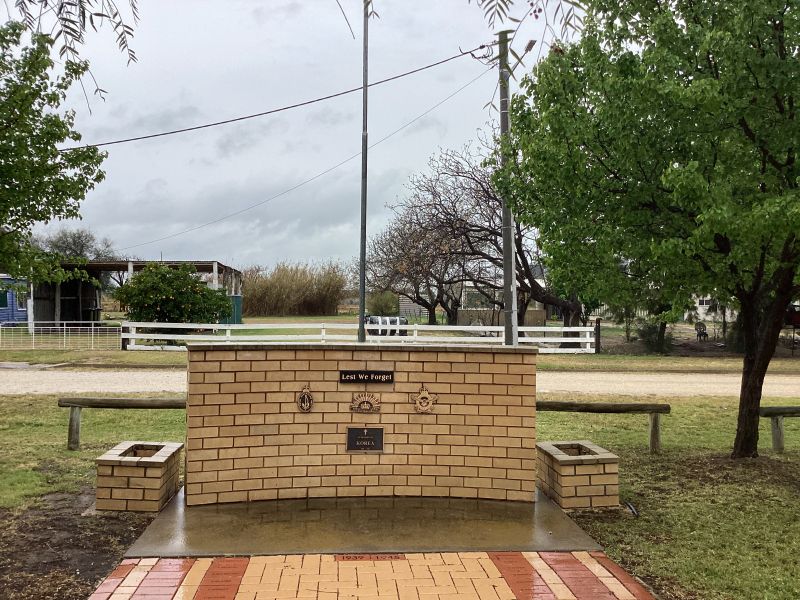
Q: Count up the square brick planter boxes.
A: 2